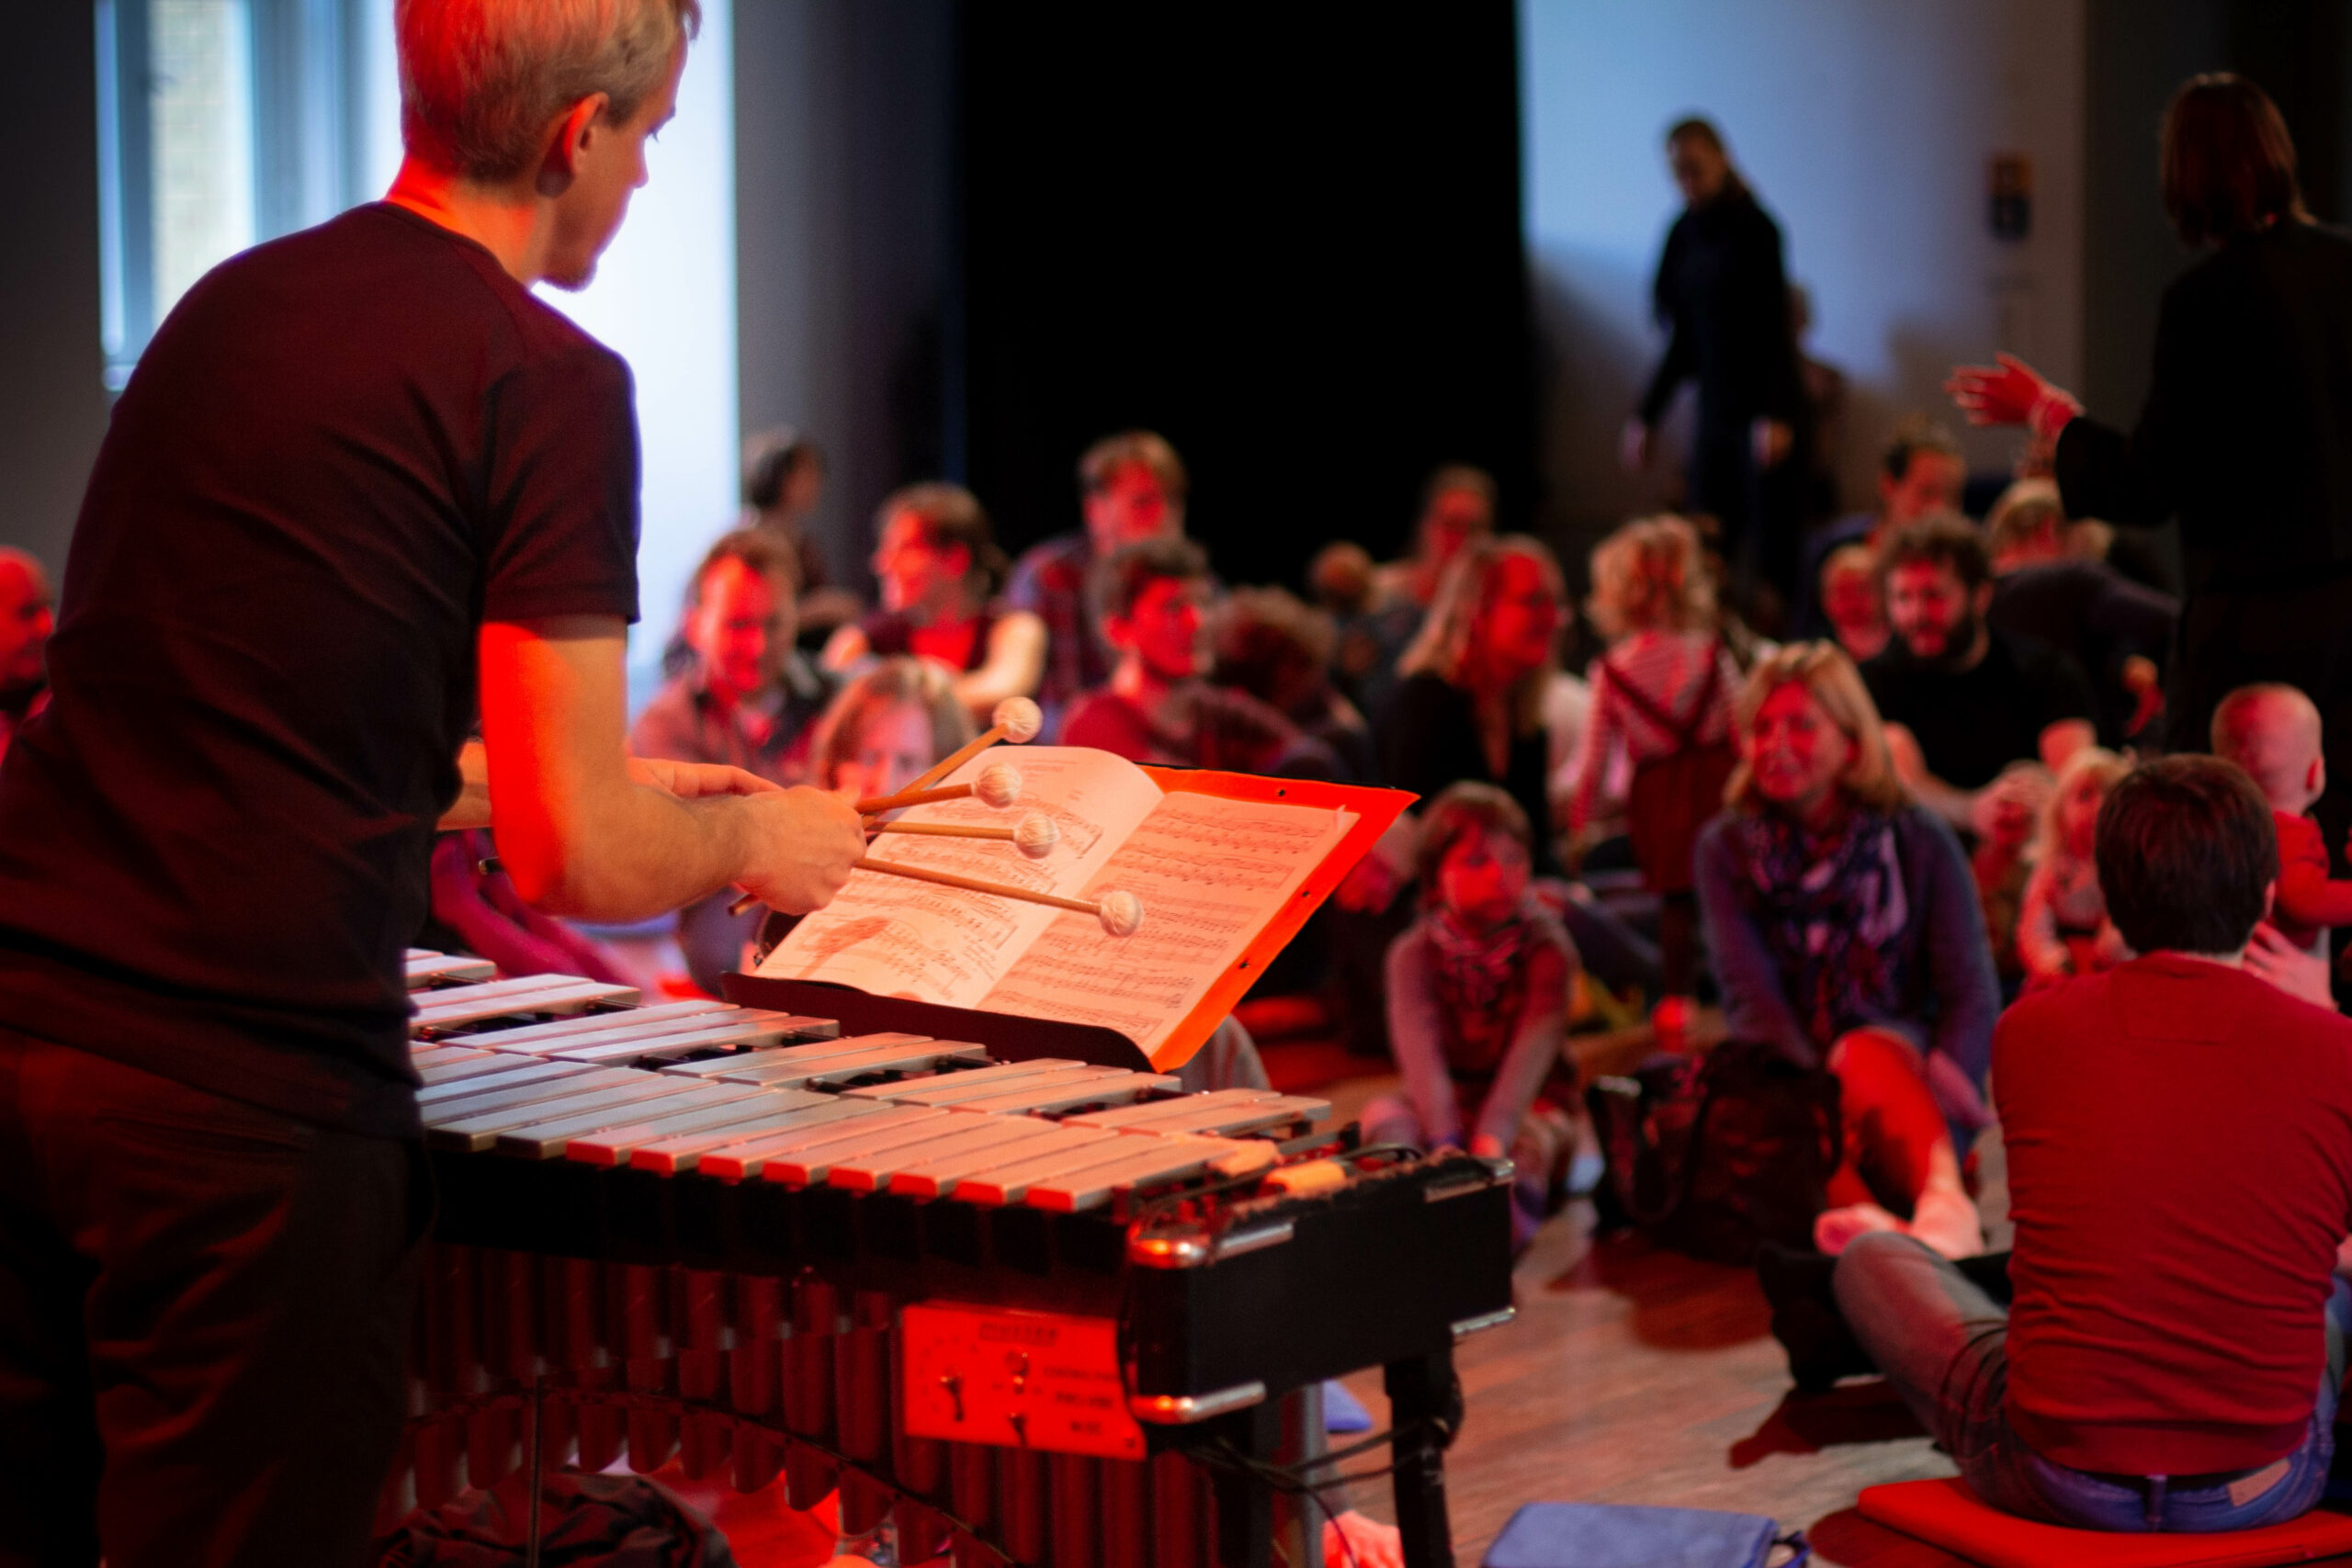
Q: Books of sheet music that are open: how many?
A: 1